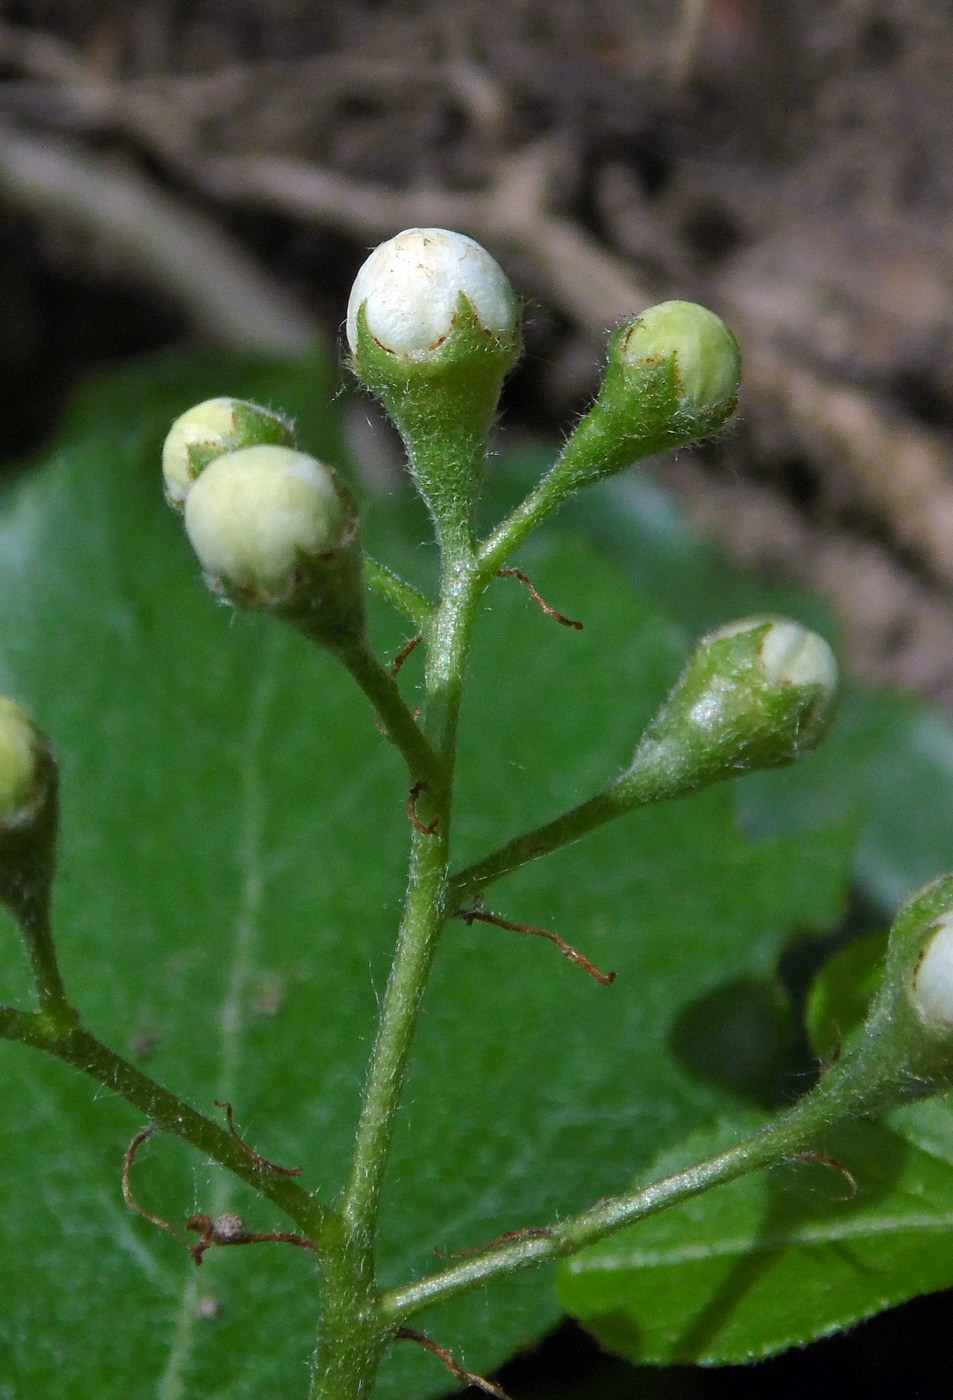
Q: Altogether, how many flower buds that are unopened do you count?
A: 7